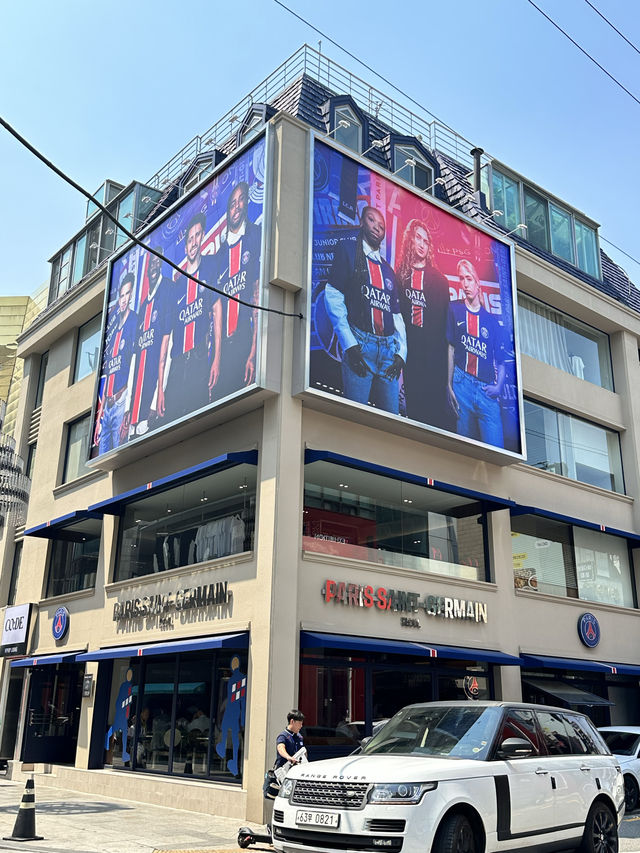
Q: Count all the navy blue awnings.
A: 8